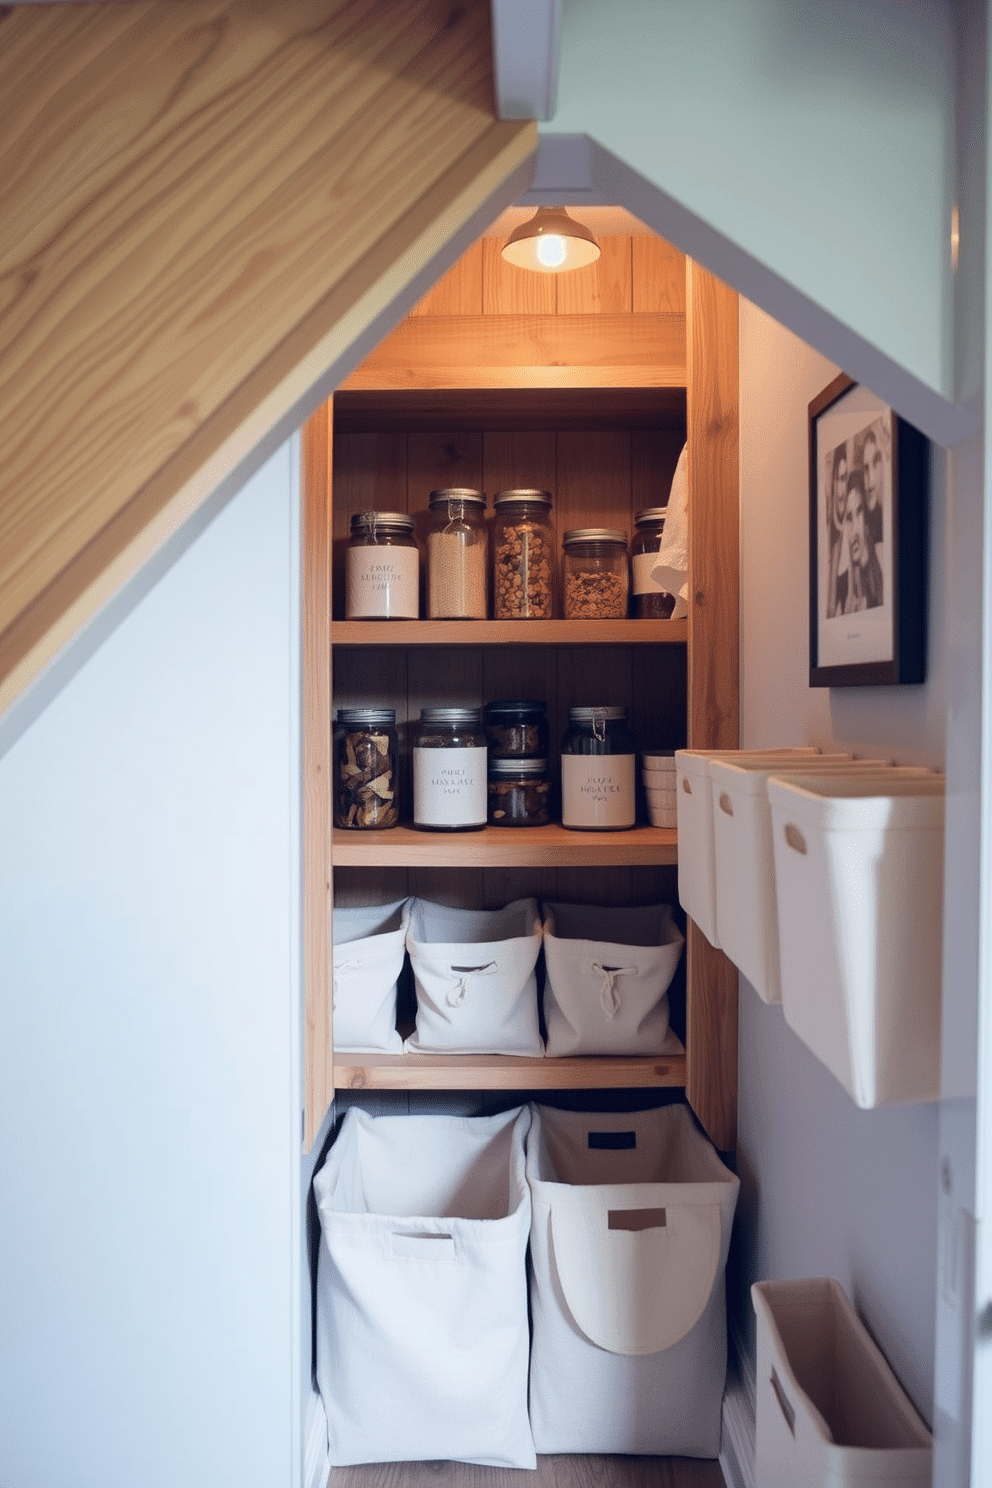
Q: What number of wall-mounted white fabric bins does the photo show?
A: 3